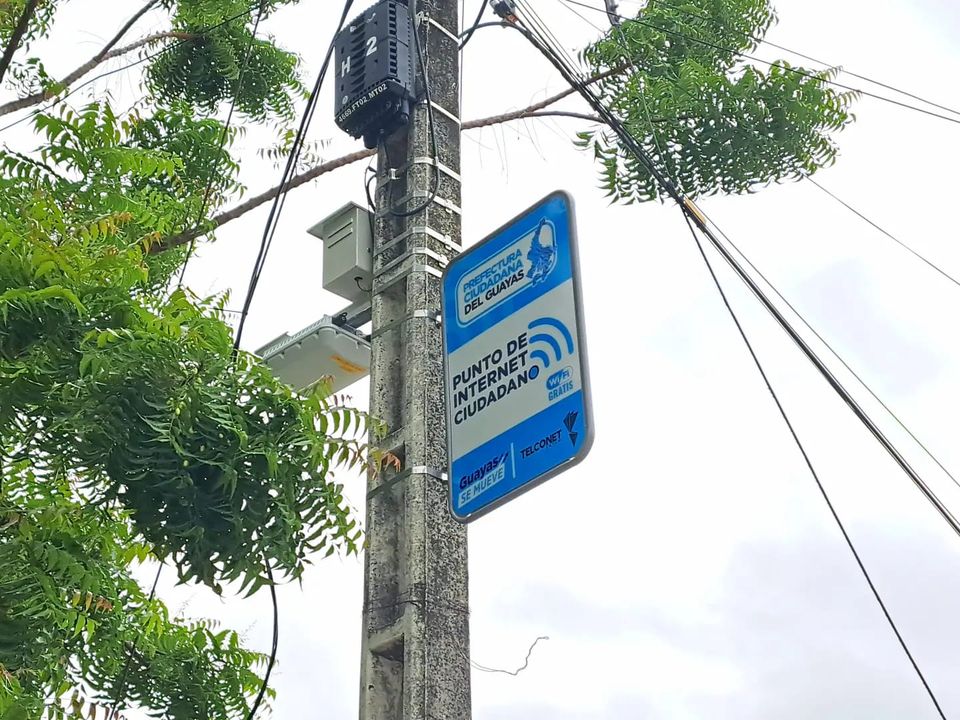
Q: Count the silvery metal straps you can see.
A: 9